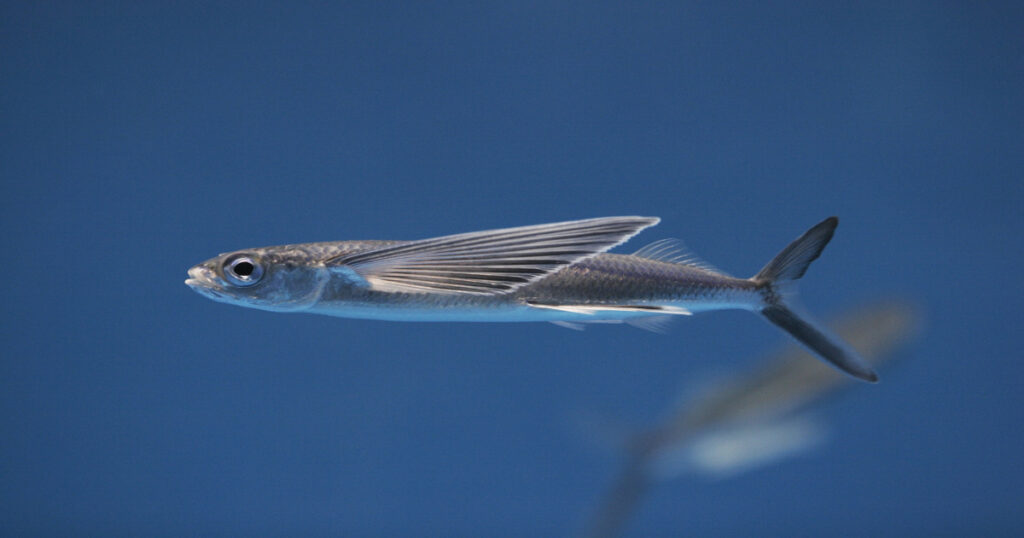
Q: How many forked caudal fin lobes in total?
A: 2